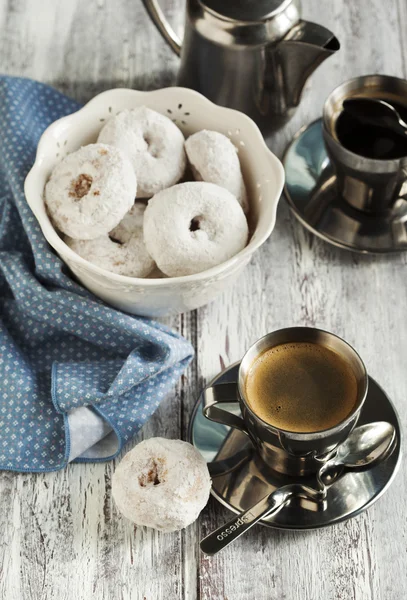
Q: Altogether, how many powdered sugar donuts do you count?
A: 6